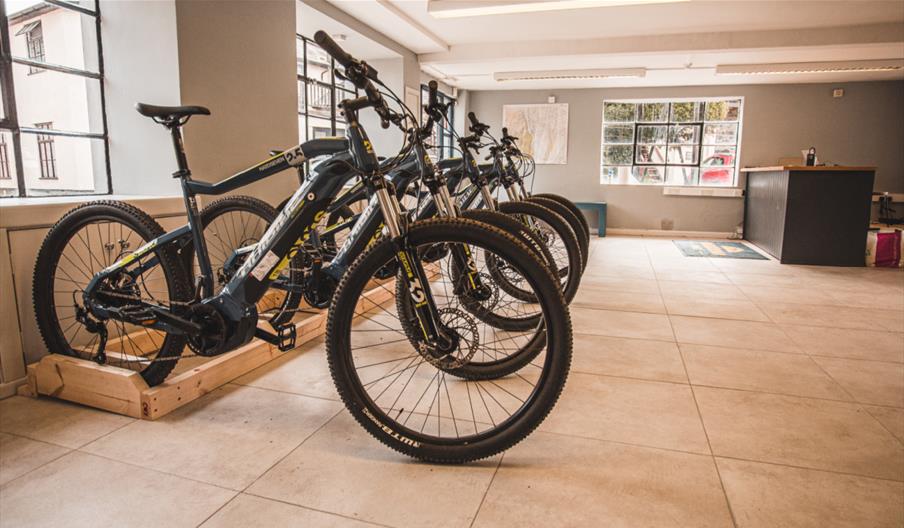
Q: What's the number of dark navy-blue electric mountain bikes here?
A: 5